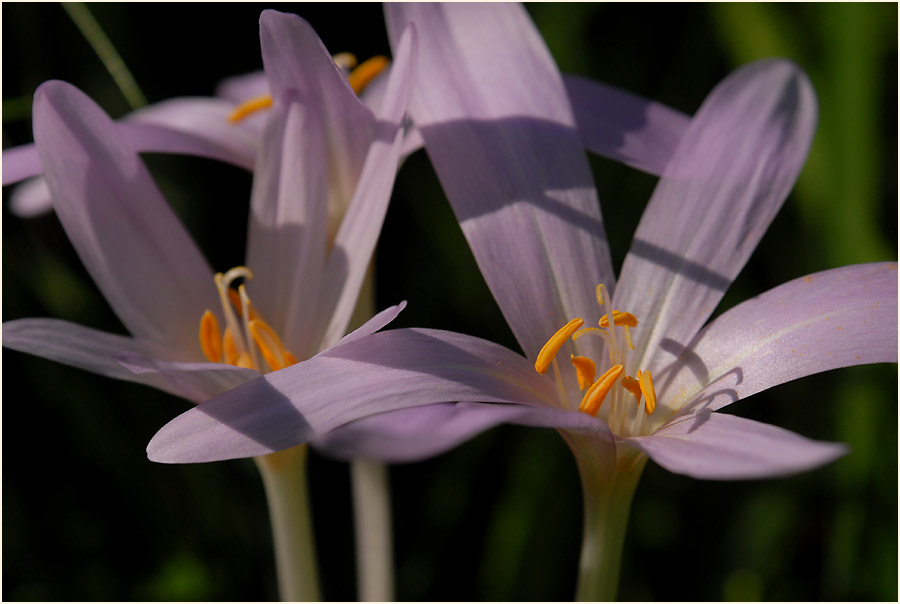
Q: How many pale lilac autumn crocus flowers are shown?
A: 3